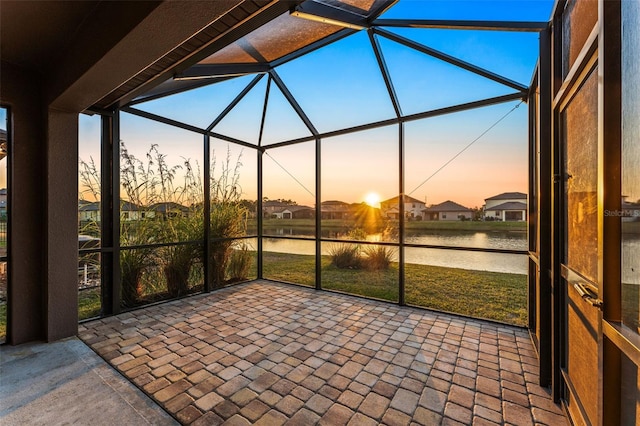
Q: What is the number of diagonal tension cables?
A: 2